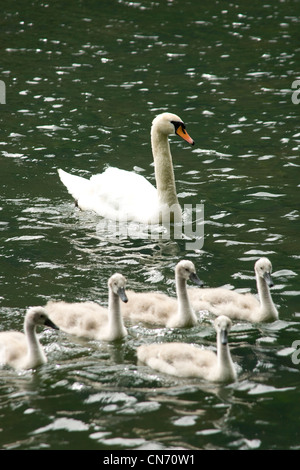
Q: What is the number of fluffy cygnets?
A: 5